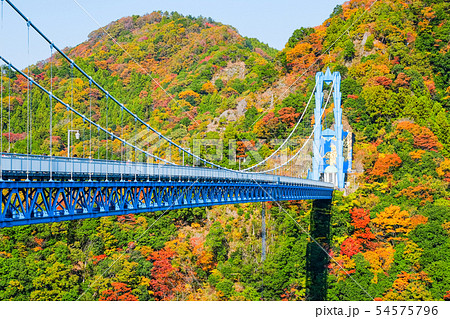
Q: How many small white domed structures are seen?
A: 1